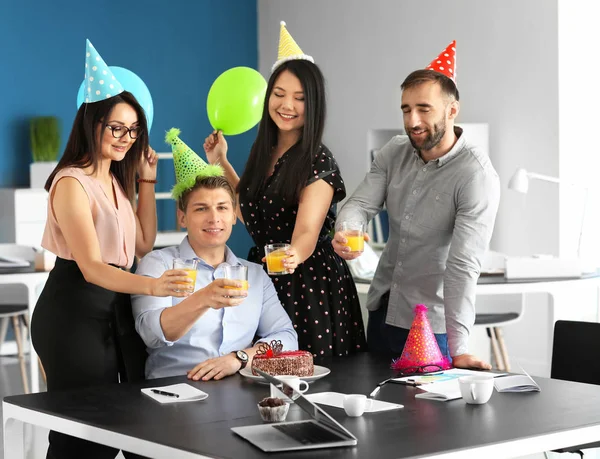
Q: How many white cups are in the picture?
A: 3